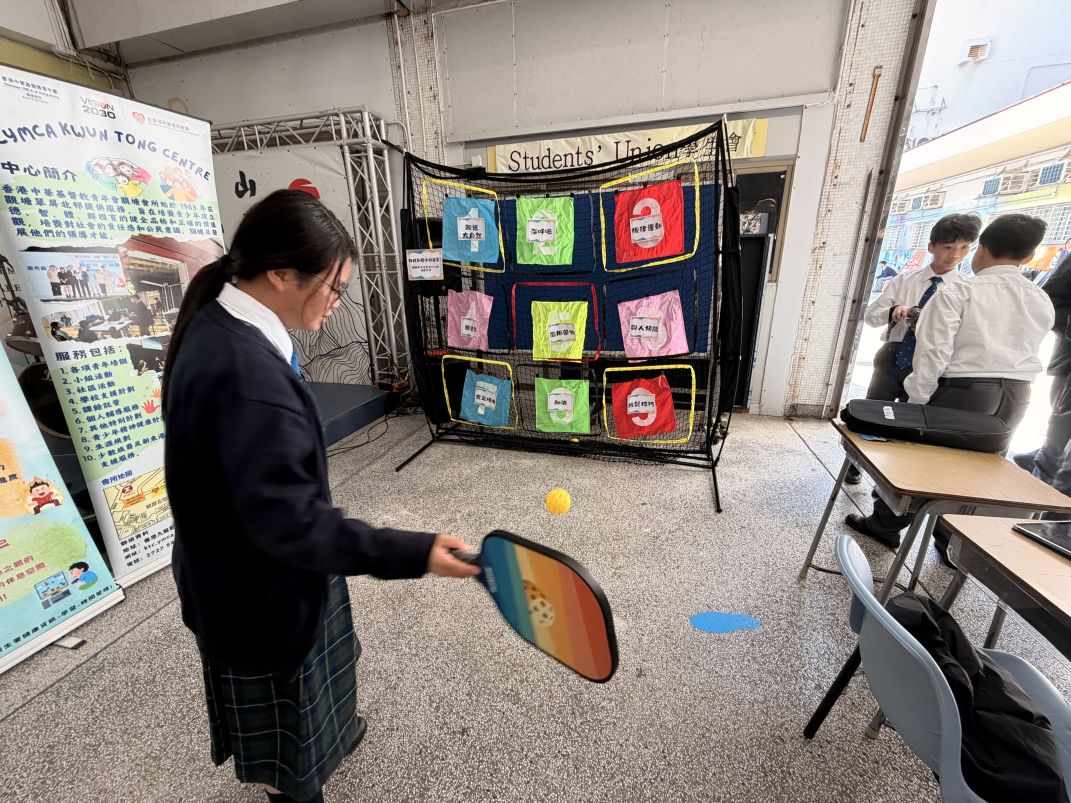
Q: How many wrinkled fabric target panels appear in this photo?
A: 9